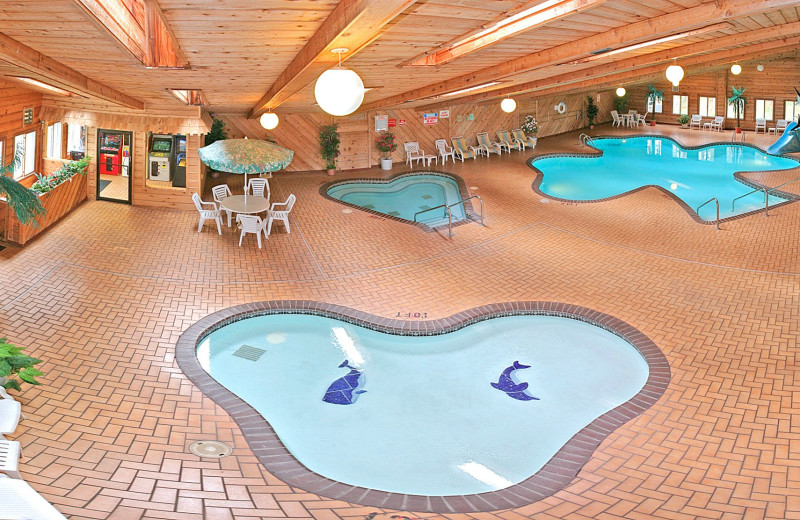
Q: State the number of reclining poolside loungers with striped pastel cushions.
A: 4